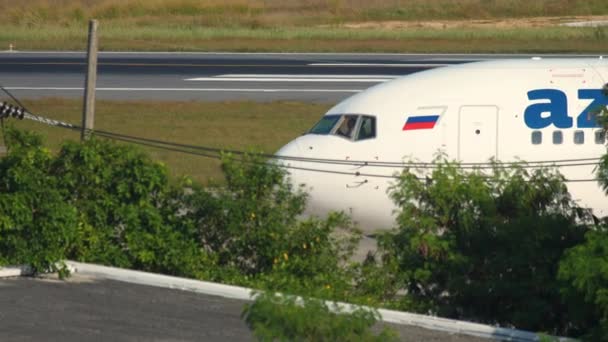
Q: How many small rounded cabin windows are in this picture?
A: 4